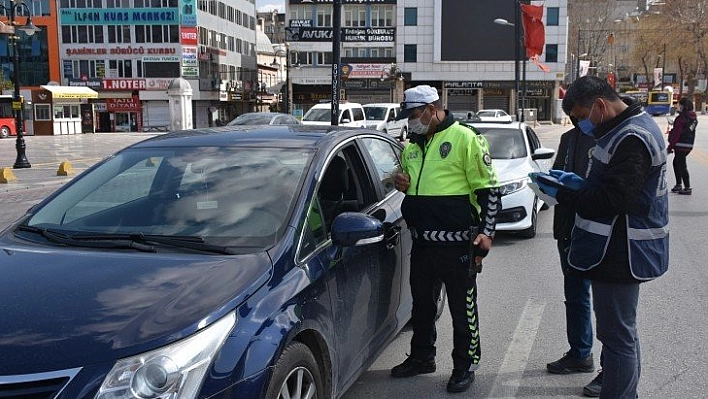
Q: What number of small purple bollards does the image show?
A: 0